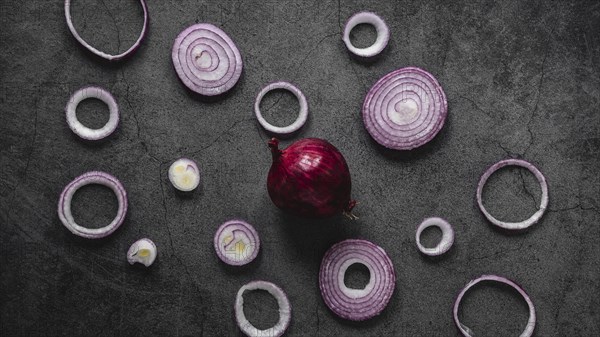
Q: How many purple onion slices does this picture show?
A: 15